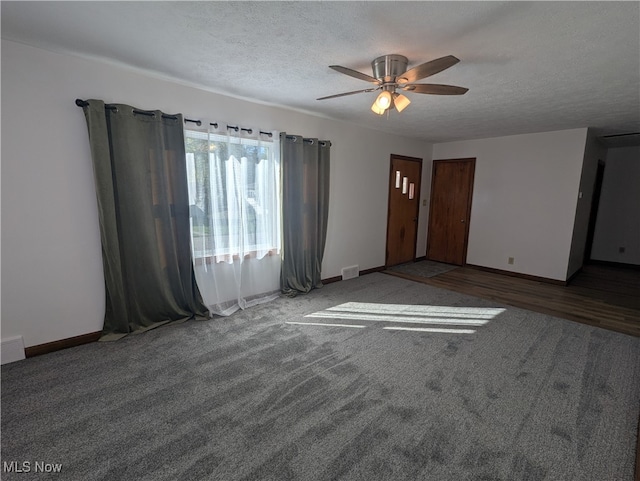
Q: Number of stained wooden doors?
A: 2